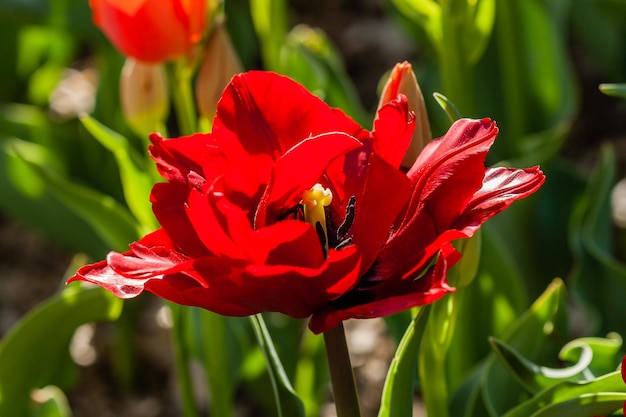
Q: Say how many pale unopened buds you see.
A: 3